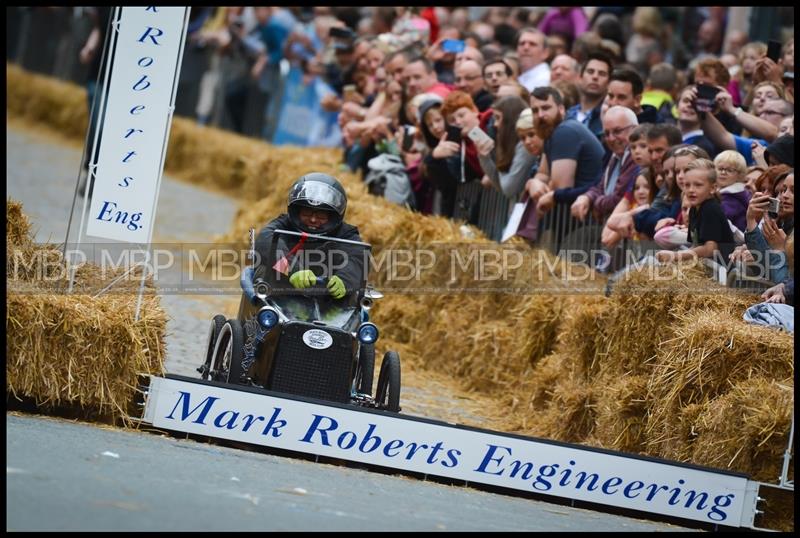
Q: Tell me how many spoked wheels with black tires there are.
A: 4